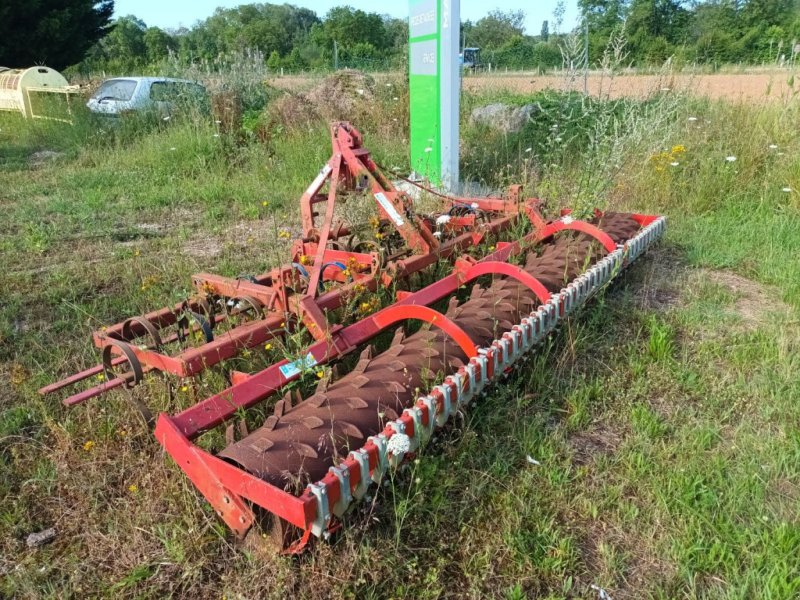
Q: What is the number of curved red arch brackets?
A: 3